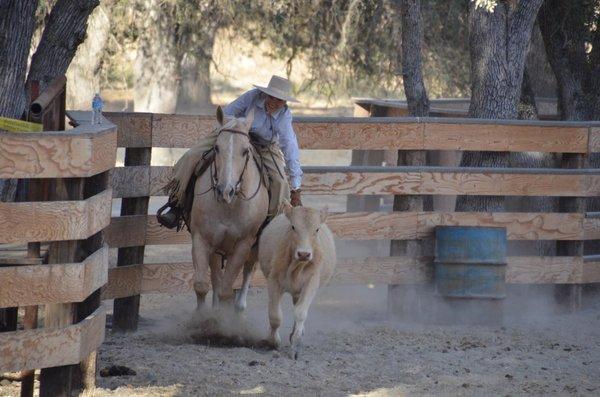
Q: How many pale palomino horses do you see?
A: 1